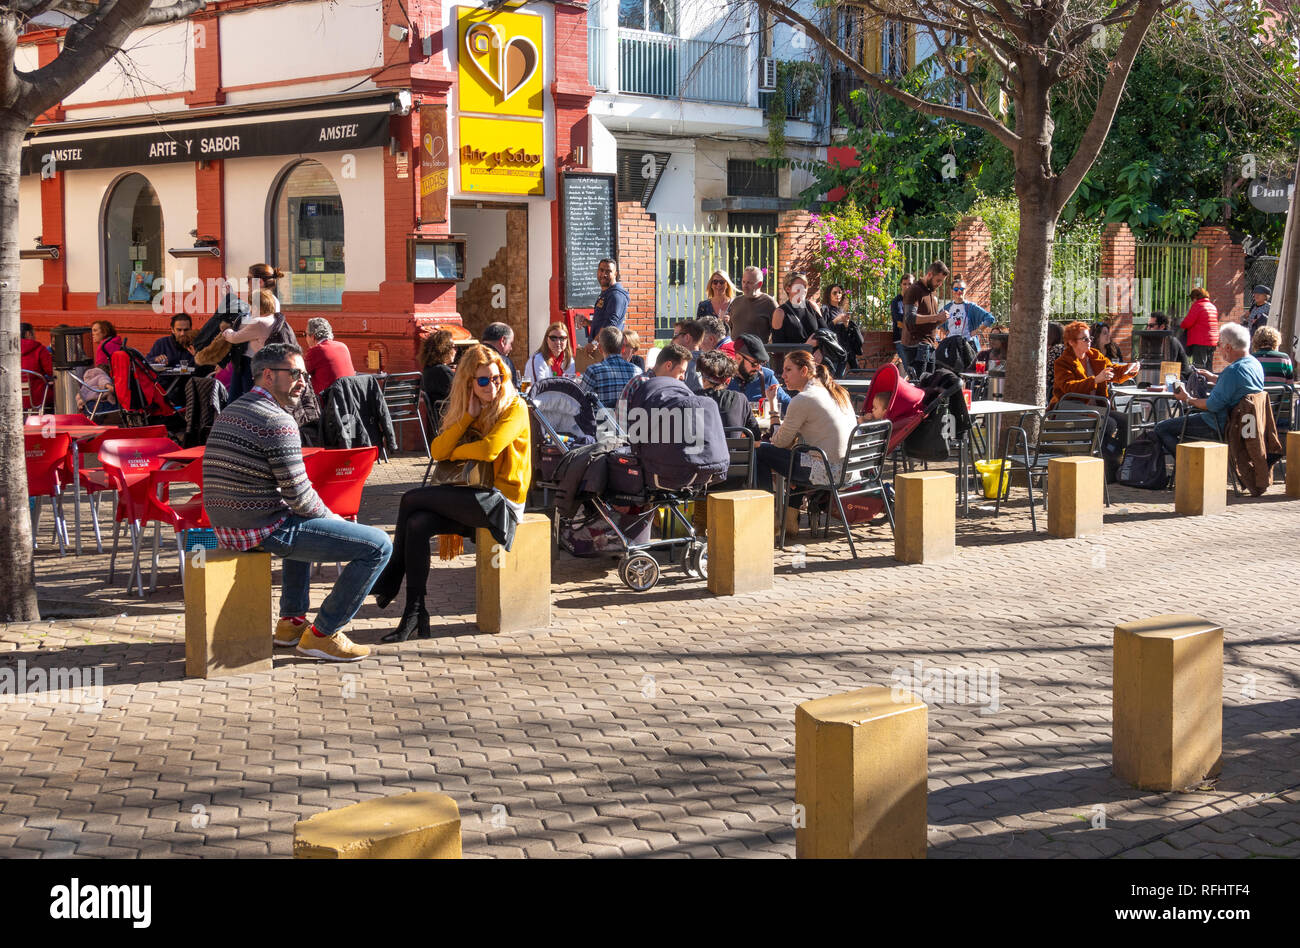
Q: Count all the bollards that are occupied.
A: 2